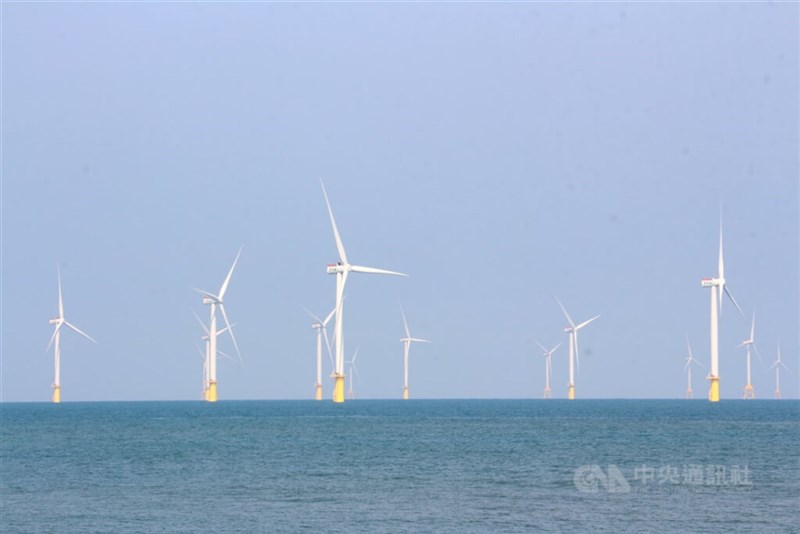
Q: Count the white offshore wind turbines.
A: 14